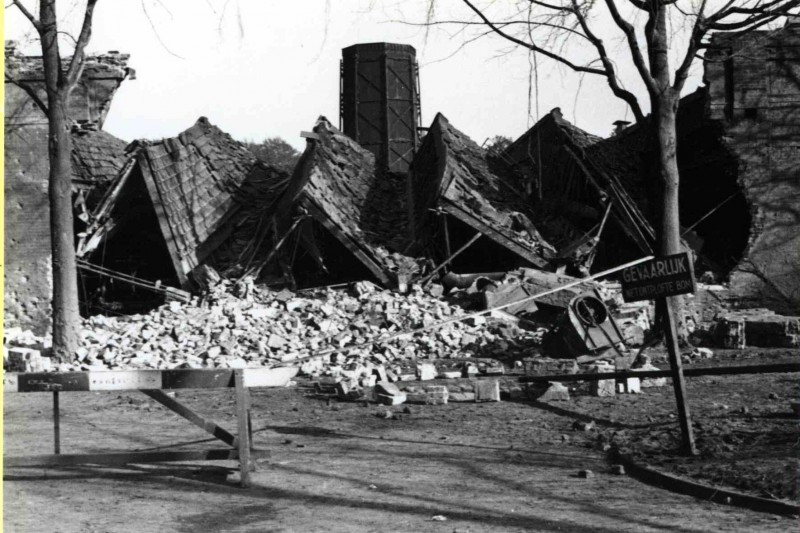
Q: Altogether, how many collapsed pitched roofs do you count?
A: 4